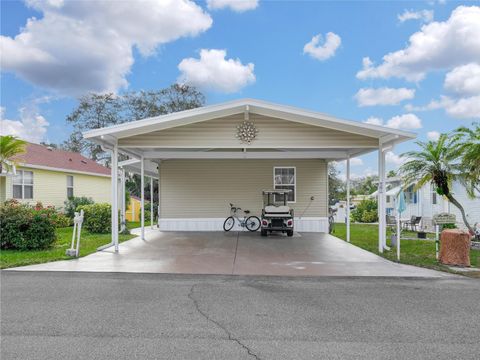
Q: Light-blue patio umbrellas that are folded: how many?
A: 1